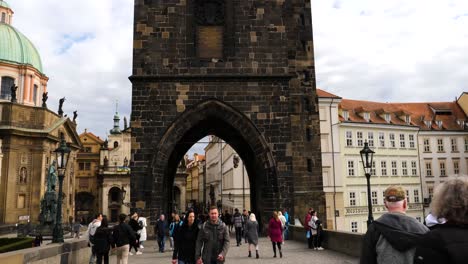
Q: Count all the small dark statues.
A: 4